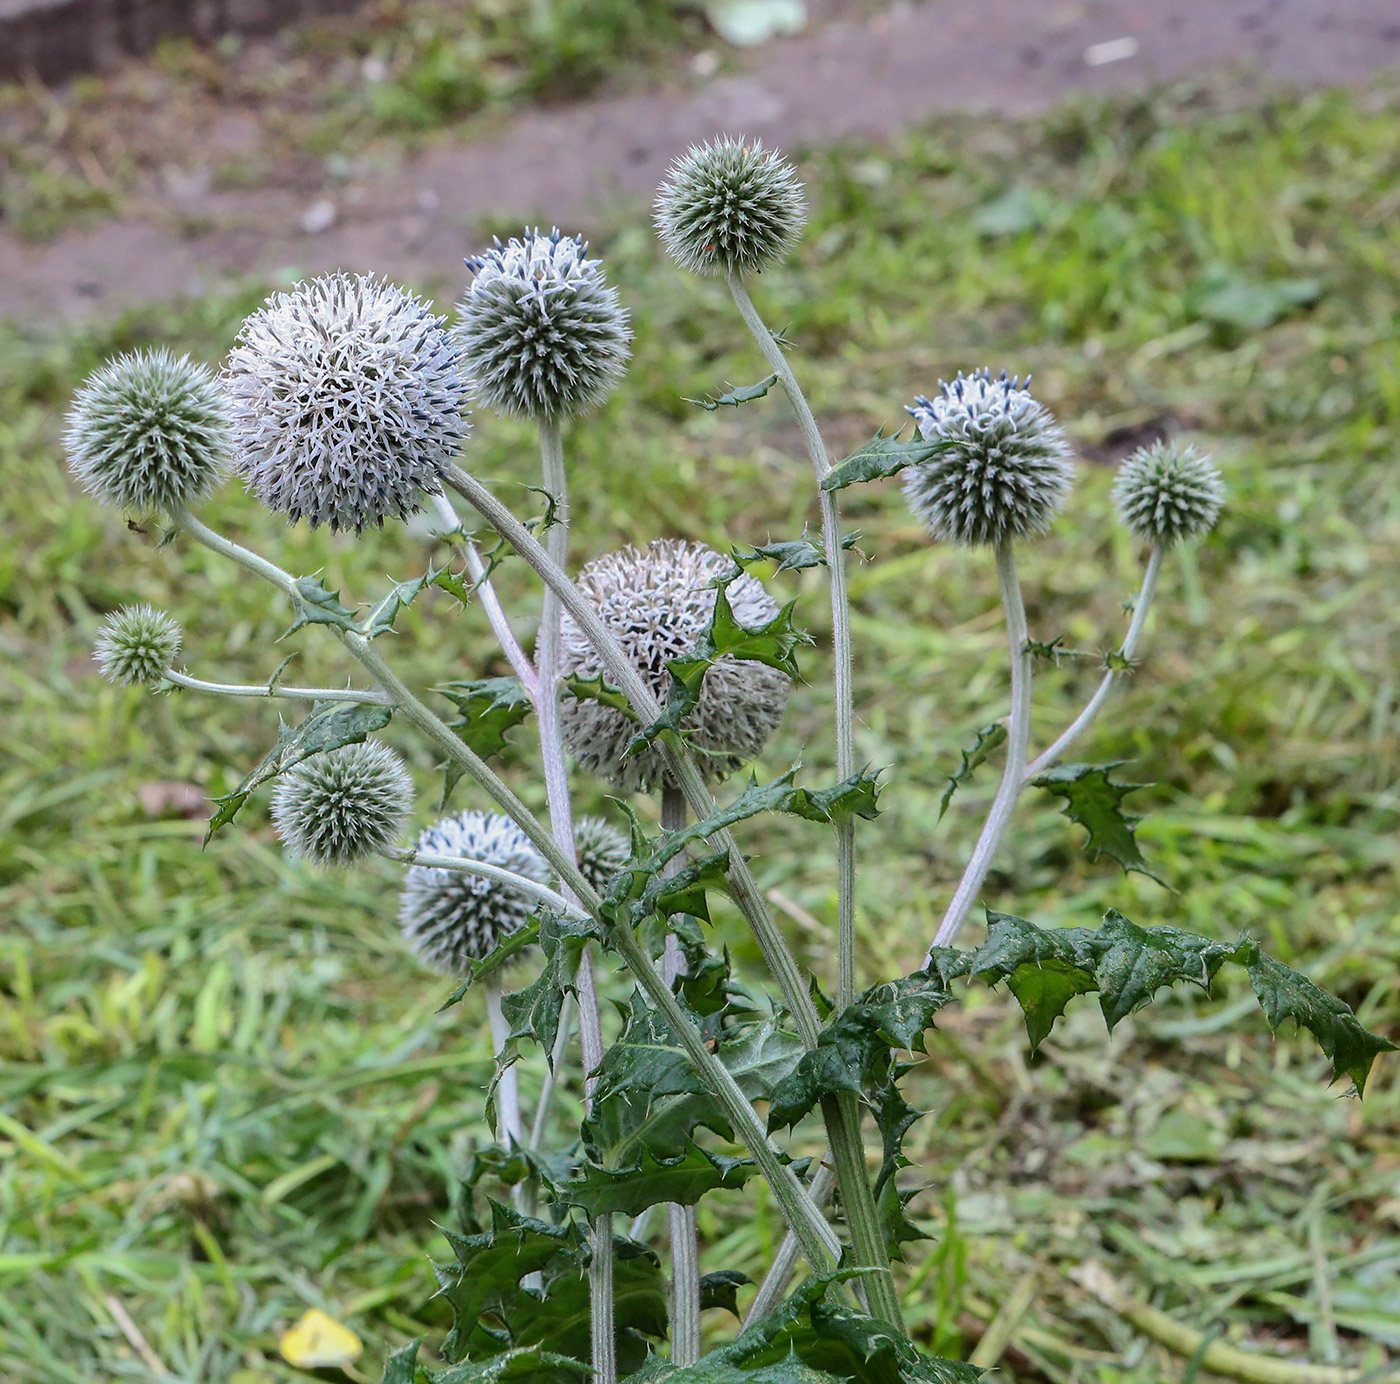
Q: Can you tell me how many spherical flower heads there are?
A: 11